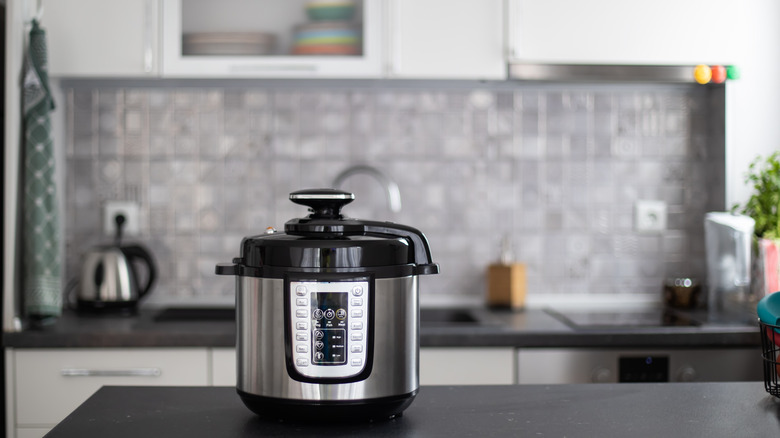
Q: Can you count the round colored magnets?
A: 3